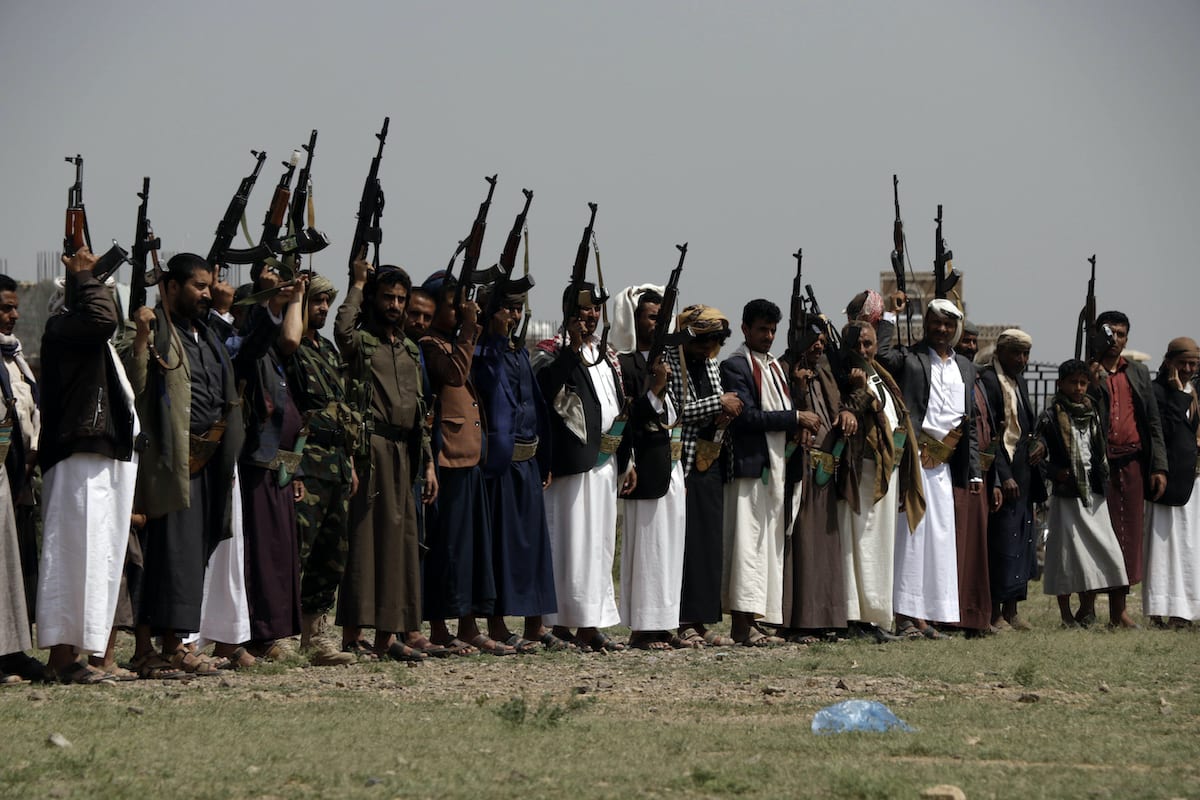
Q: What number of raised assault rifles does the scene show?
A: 15